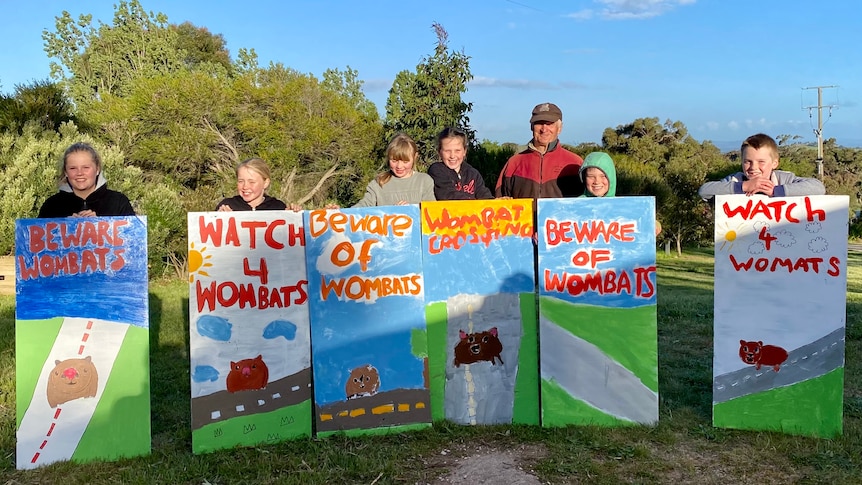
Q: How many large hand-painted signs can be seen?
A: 6